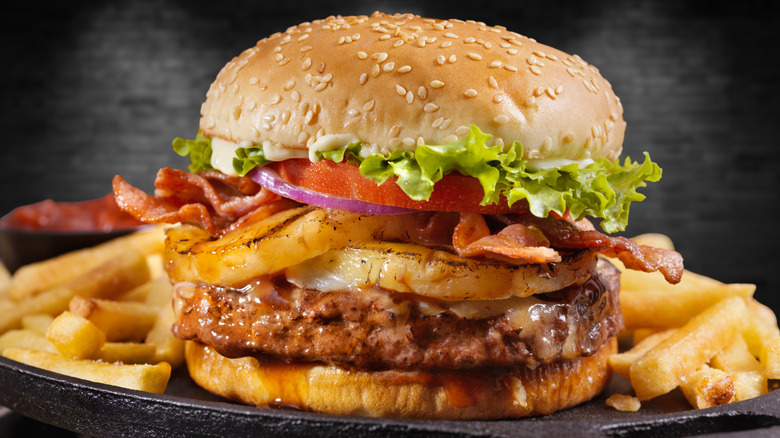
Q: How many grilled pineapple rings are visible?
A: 2